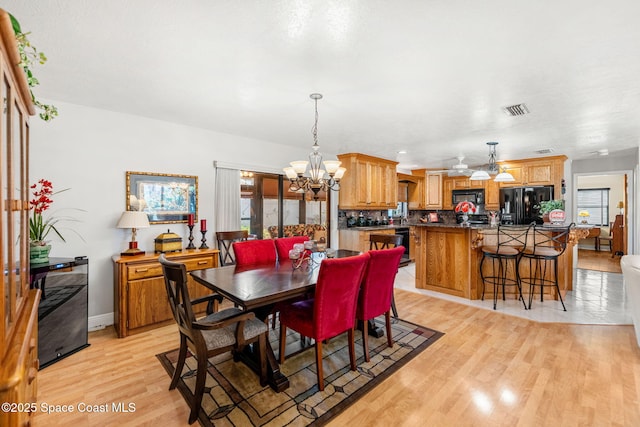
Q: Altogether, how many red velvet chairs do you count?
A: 4